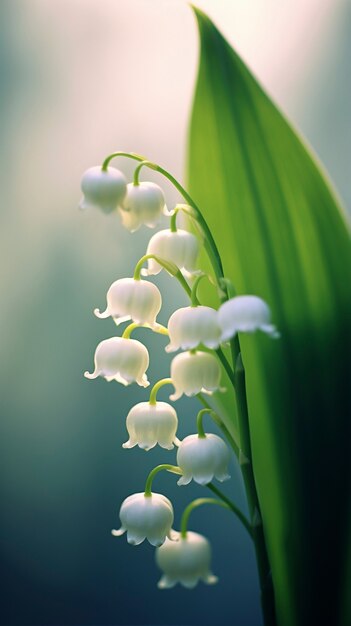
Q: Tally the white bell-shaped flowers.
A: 12